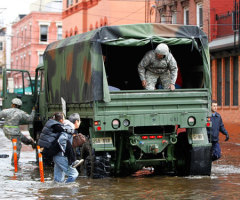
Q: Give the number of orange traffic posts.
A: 2